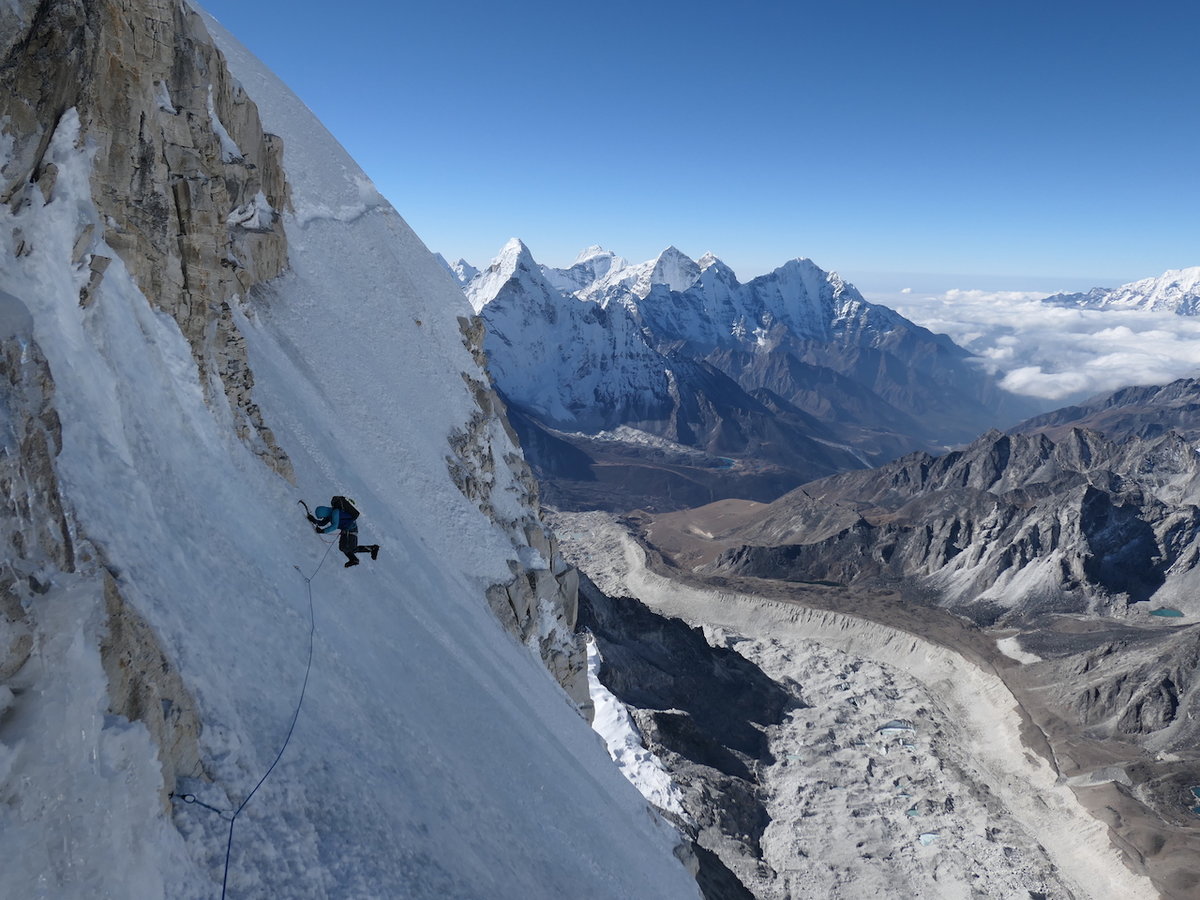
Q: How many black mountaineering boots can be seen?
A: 2